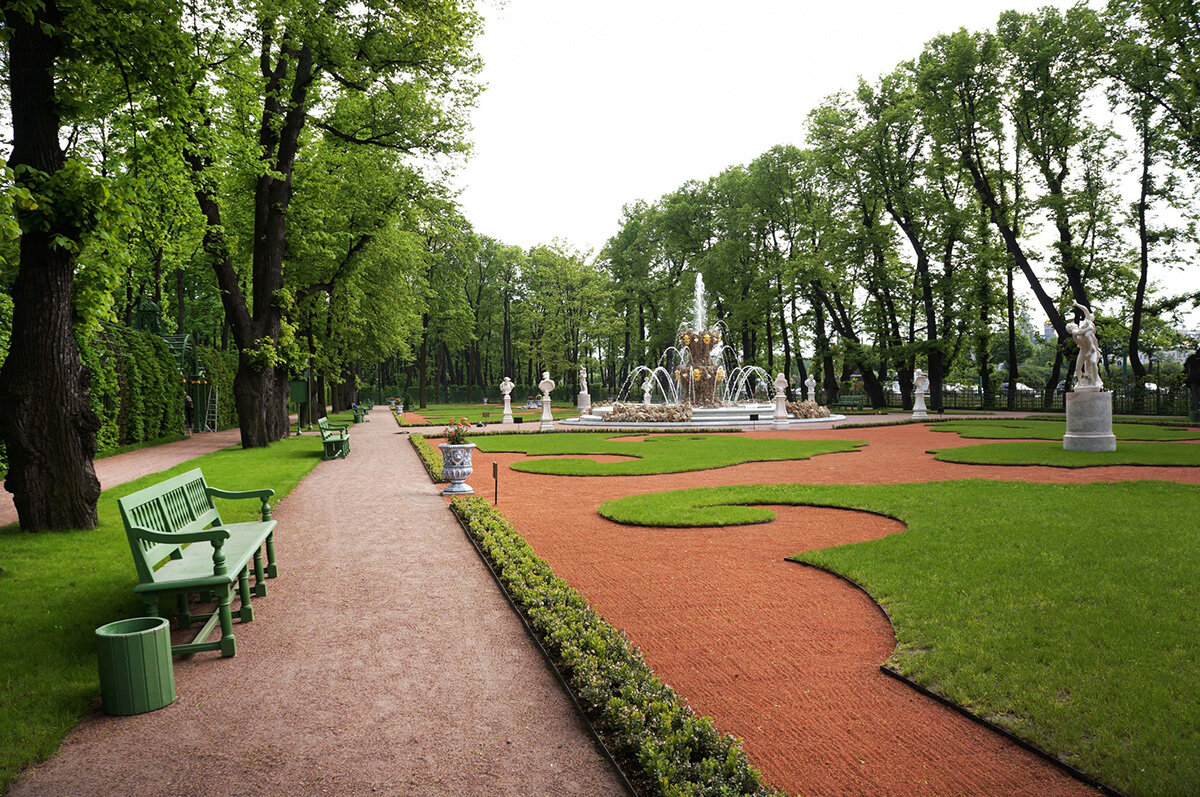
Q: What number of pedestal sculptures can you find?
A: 8